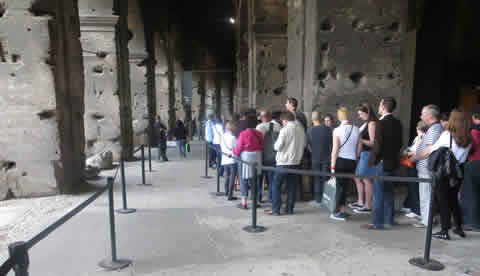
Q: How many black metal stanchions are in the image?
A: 9